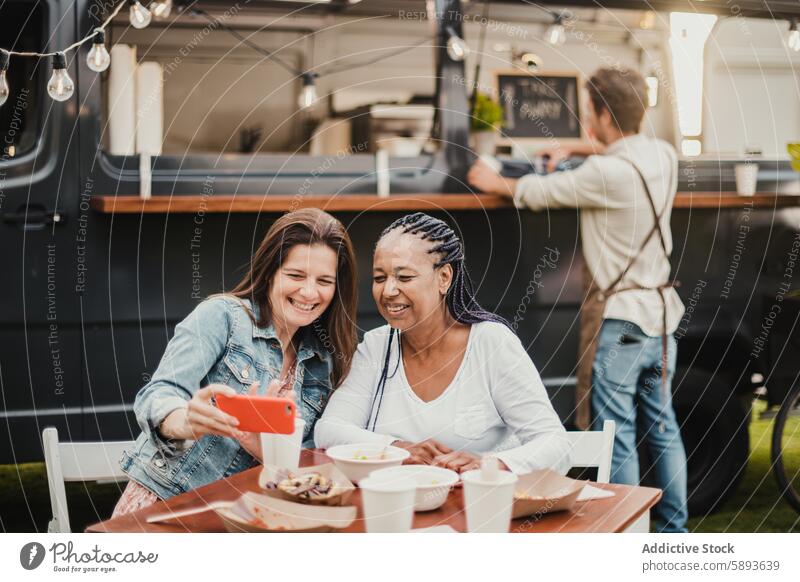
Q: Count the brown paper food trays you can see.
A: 3